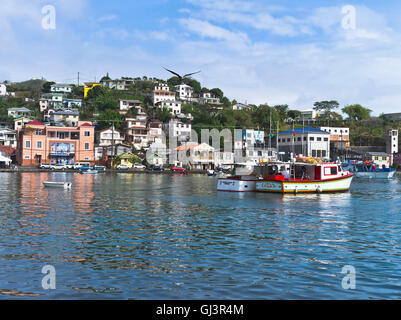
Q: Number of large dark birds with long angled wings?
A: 1